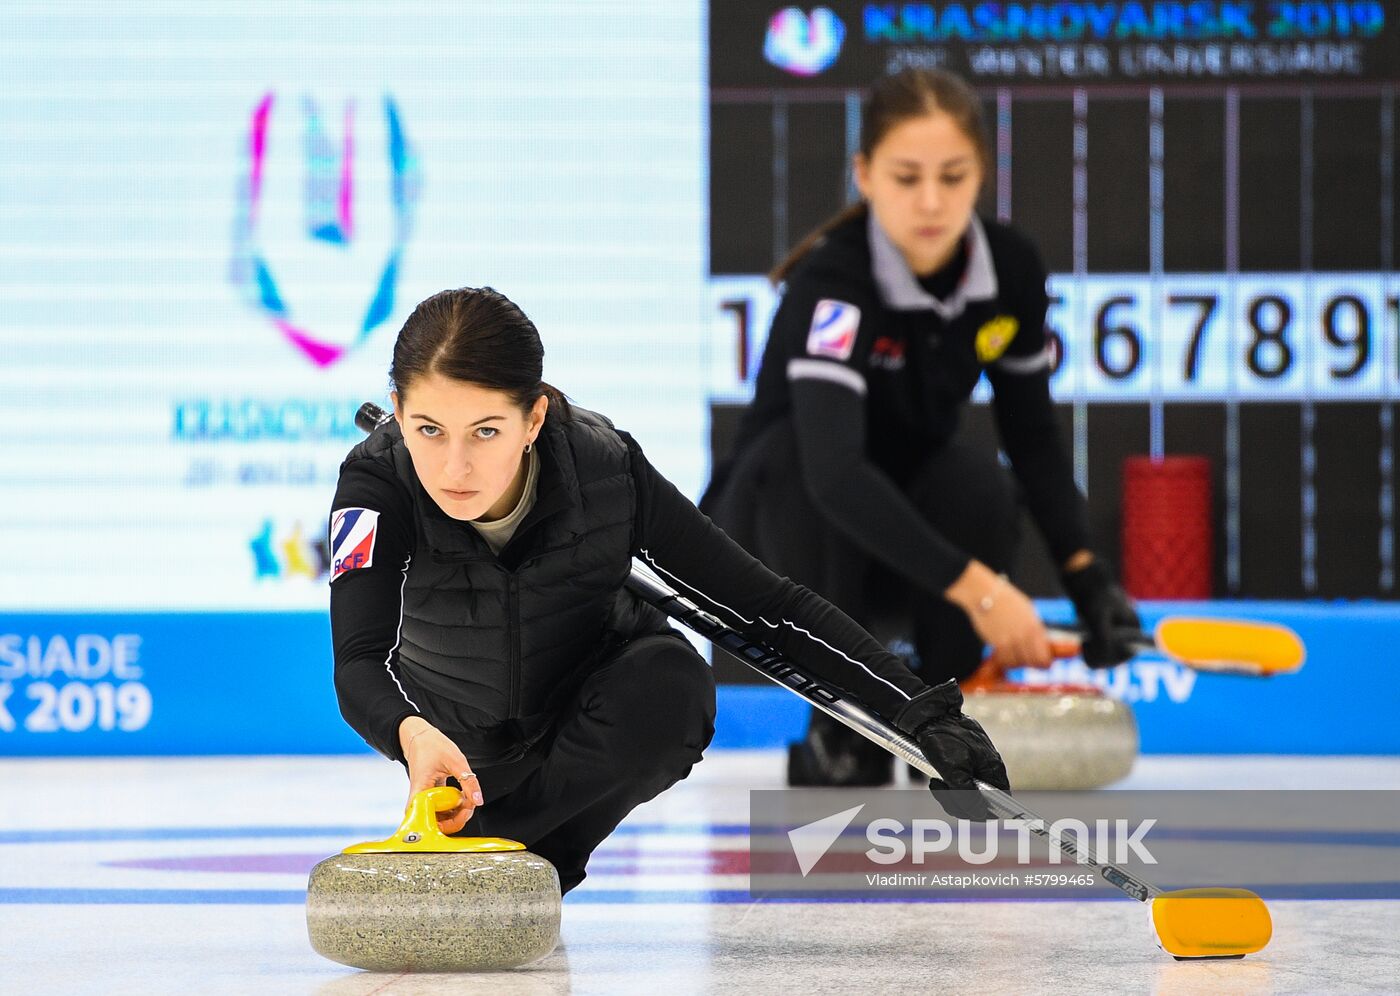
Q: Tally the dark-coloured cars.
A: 0